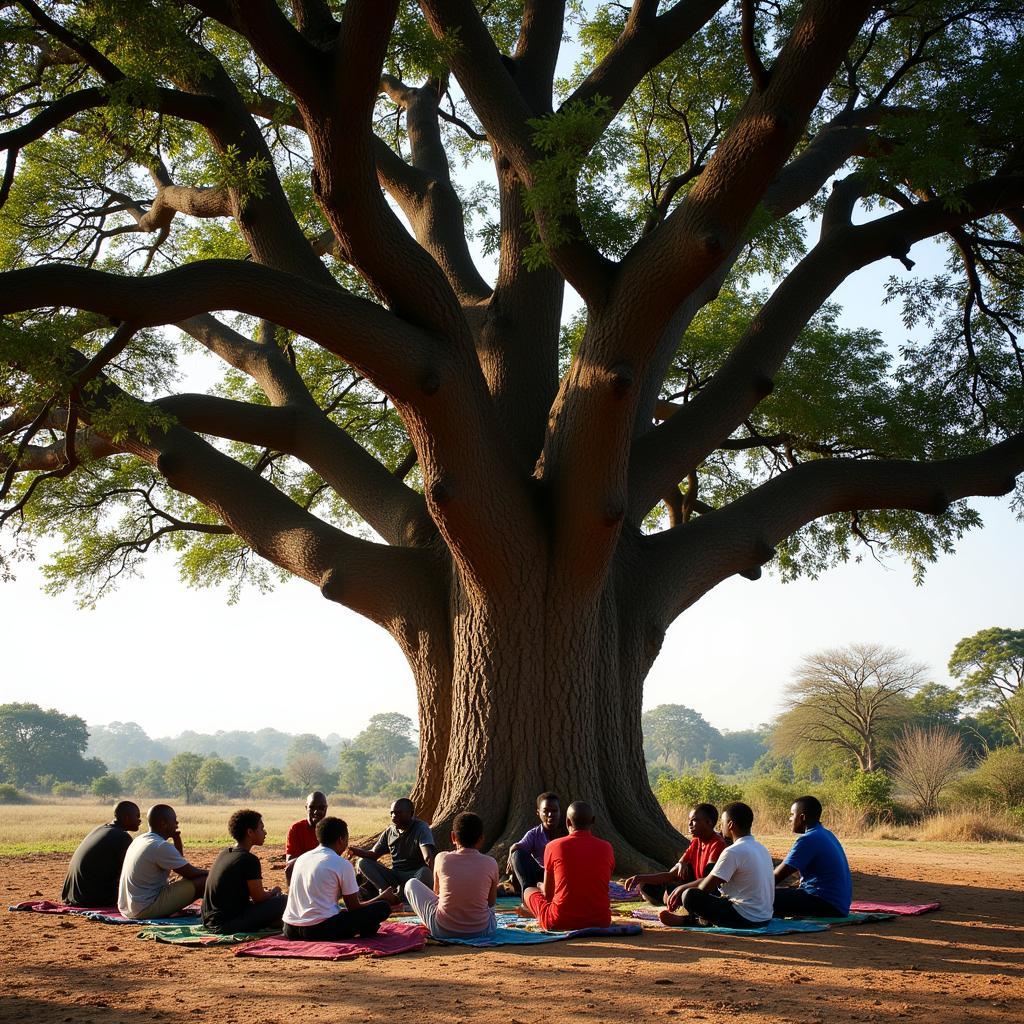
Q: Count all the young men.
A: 12